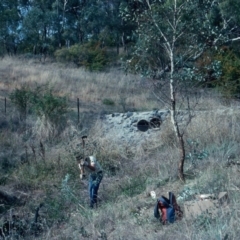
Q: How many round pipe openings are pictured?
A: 2